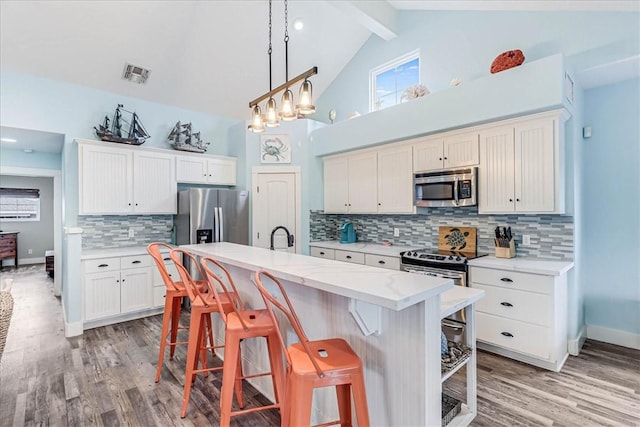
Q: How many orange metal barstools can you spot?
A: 4